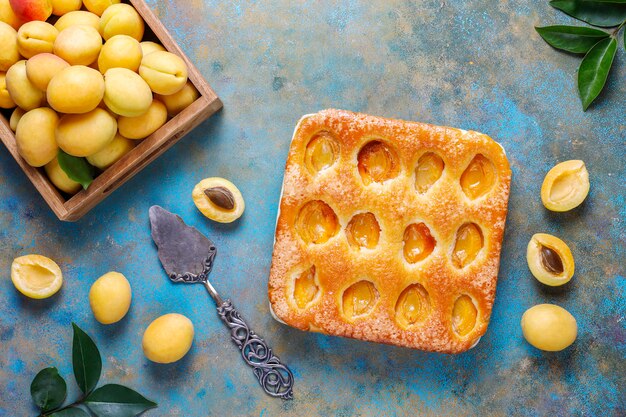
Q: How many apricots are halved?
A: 4